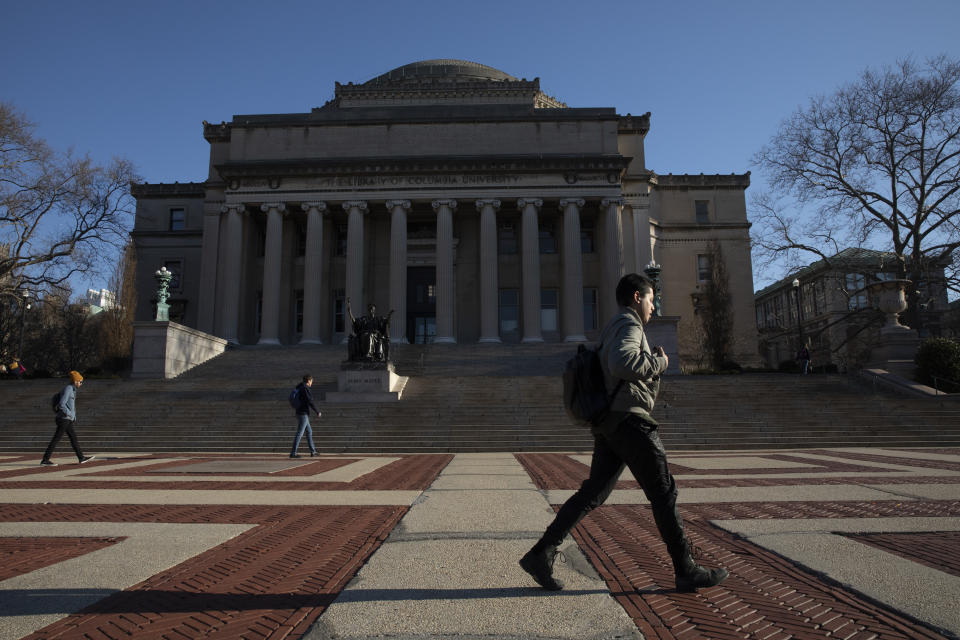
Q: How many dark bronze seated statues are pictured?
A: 1